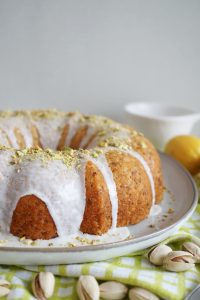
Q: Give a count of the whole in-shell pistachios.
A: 8